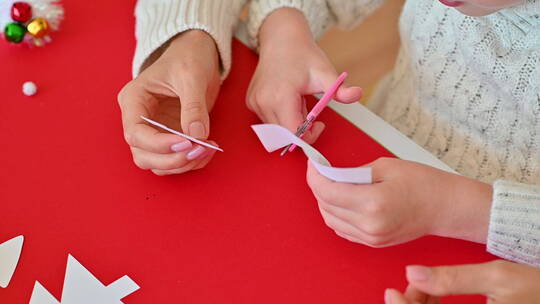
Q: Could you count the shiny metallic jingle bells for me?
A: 3